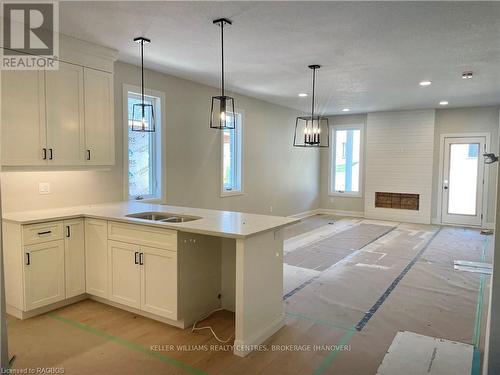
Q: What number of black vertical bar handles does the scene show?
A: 7